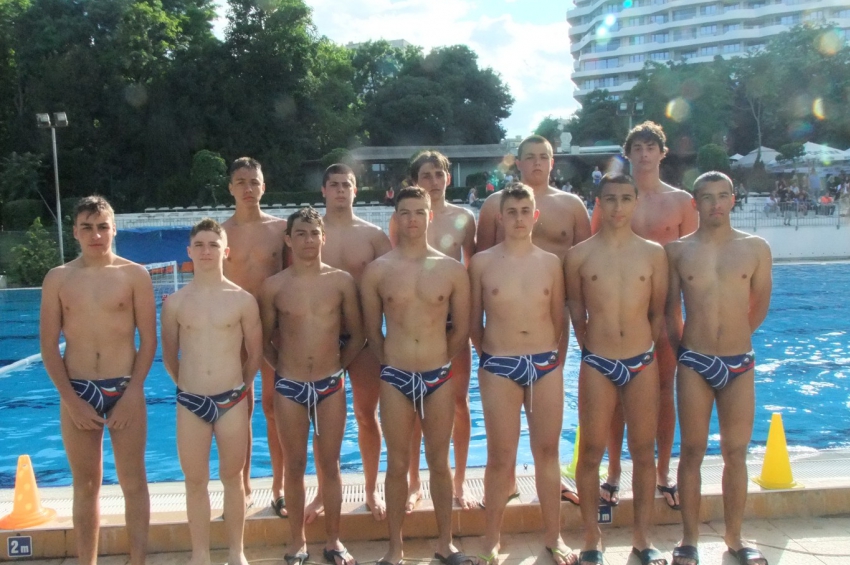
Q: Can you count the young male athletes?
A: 12